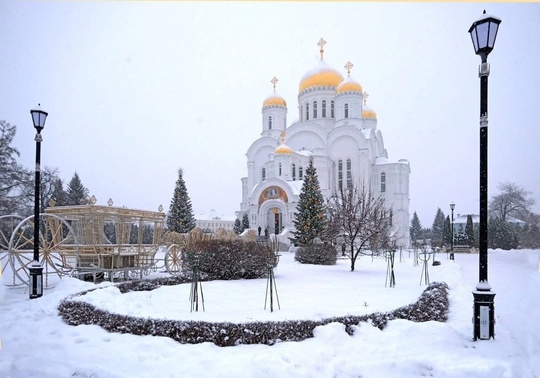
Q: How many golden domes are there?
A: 5